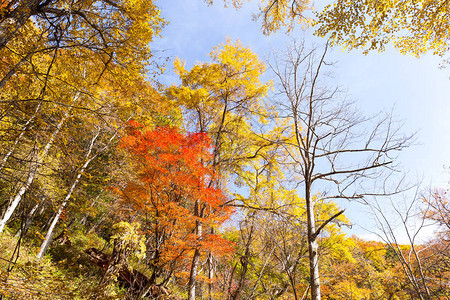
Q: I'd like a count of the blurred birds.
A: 0